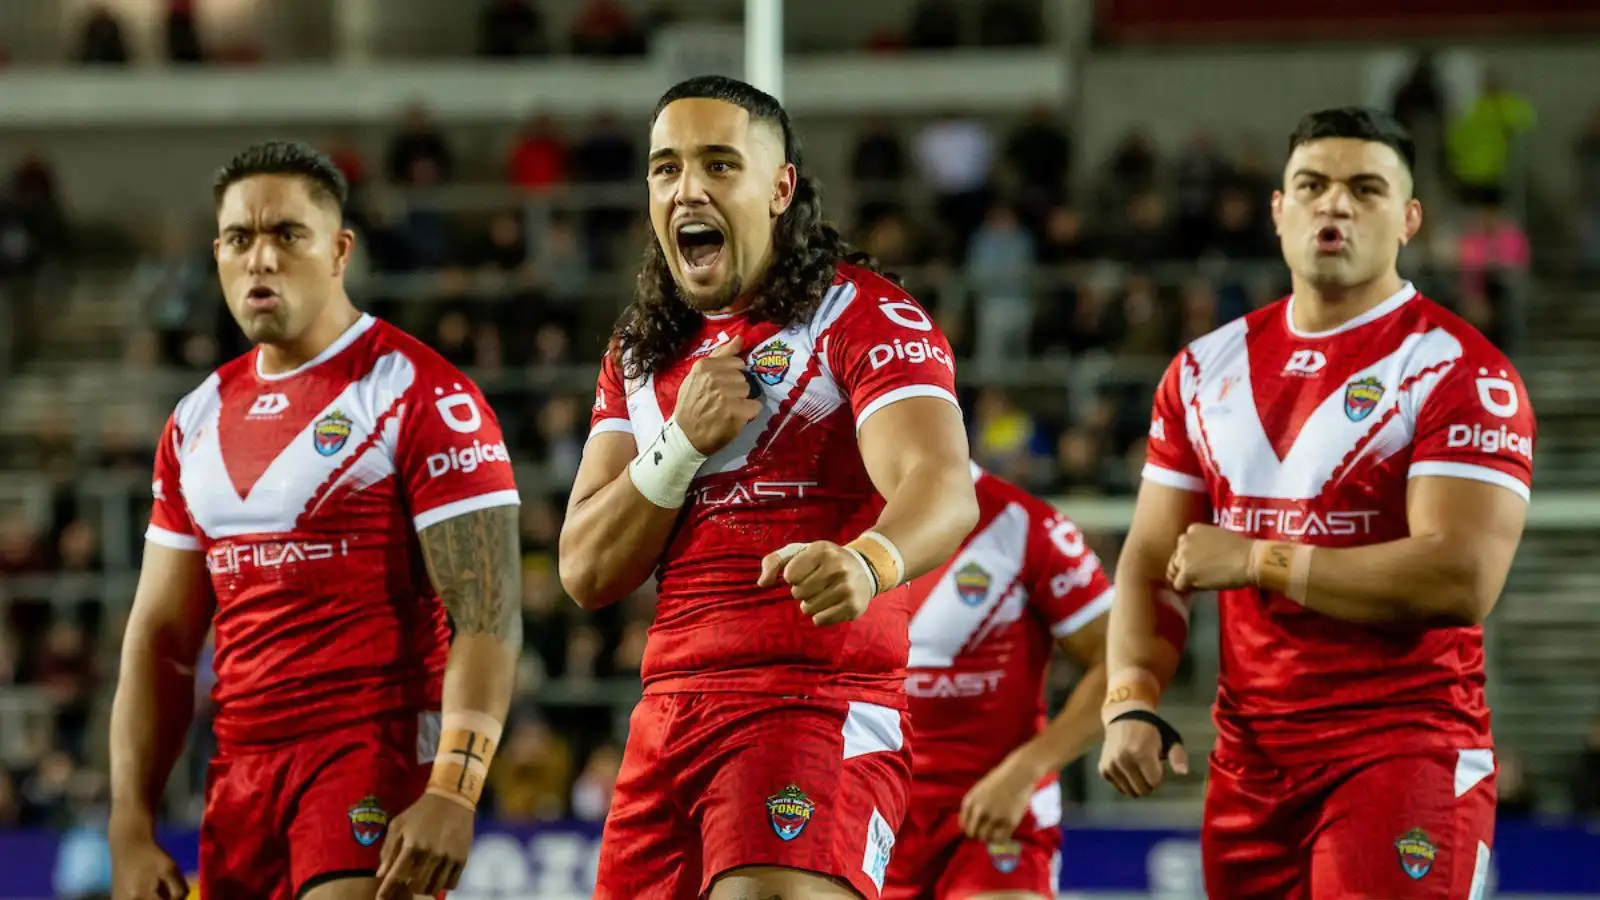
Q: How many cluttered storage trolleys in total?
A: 0